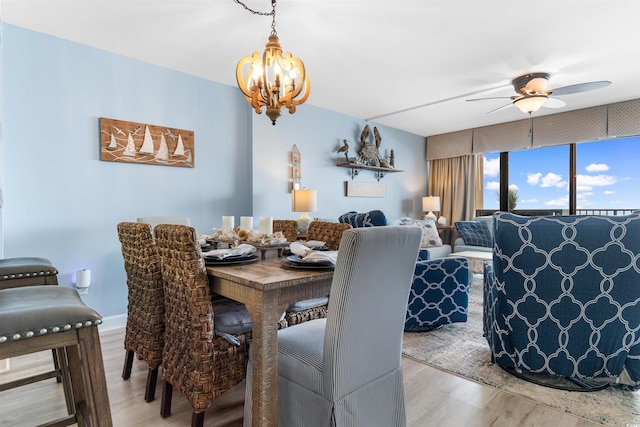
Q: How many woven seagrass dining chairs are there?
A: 4